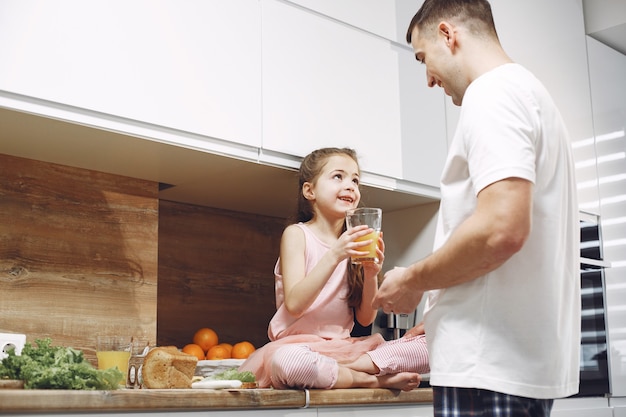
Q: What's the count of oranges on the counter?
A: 5